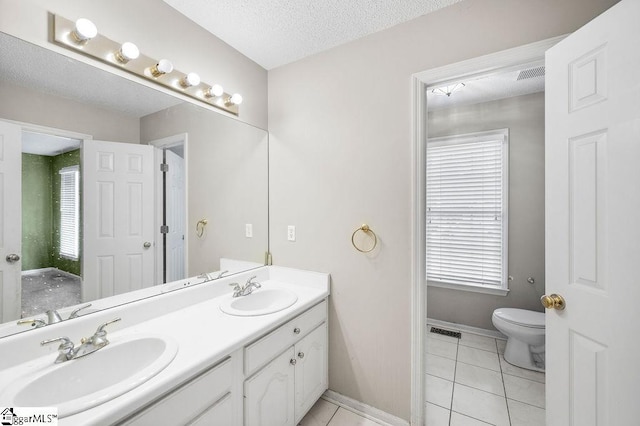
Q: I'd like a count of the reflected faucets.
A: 2